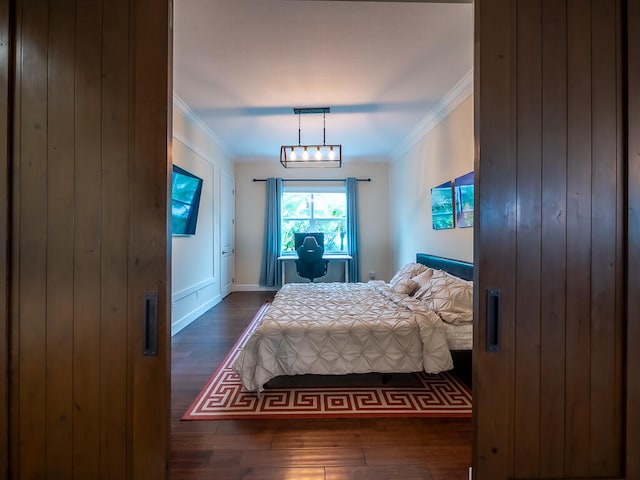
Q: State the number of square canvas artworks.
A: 2